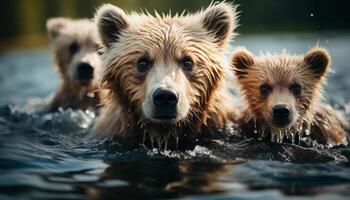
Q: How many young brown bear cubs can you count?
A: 2